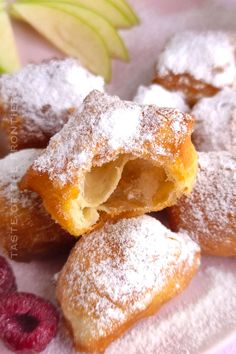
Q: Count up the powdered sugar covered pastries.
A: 8